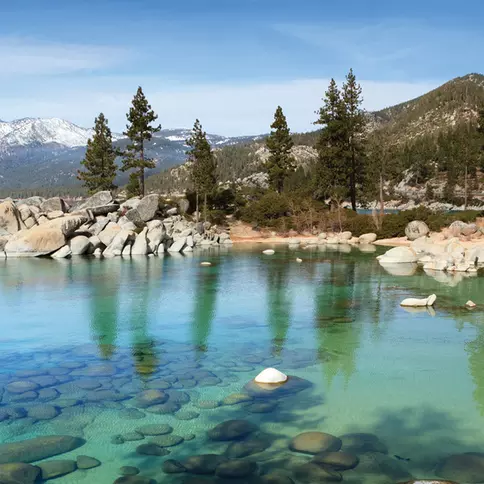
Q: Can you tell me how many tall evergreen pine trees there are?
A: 6